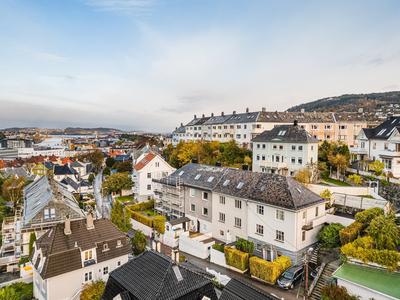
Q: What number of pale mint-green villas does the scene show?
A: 1